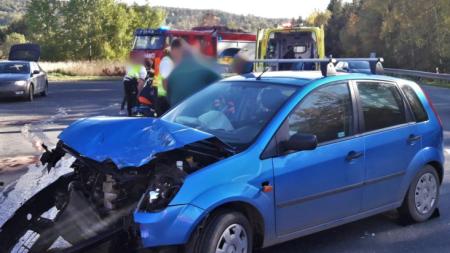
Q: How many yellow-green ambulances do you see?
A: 1